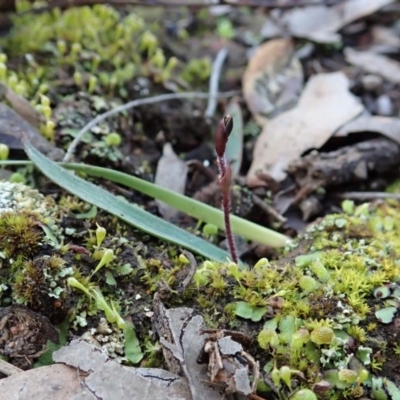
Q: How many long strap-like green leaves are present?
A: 2